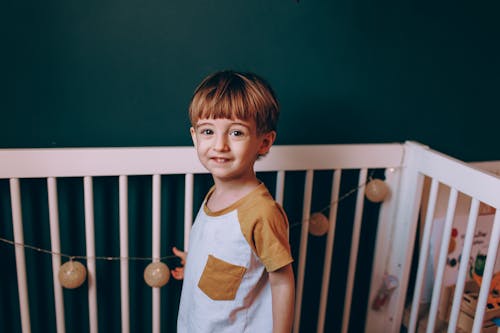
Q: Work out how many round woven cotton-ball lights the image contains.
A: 4